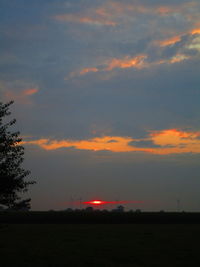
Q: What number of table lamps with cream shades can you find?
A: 0